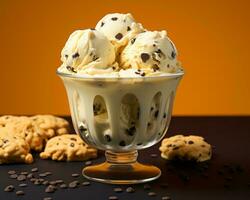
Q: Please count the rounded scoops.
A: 3